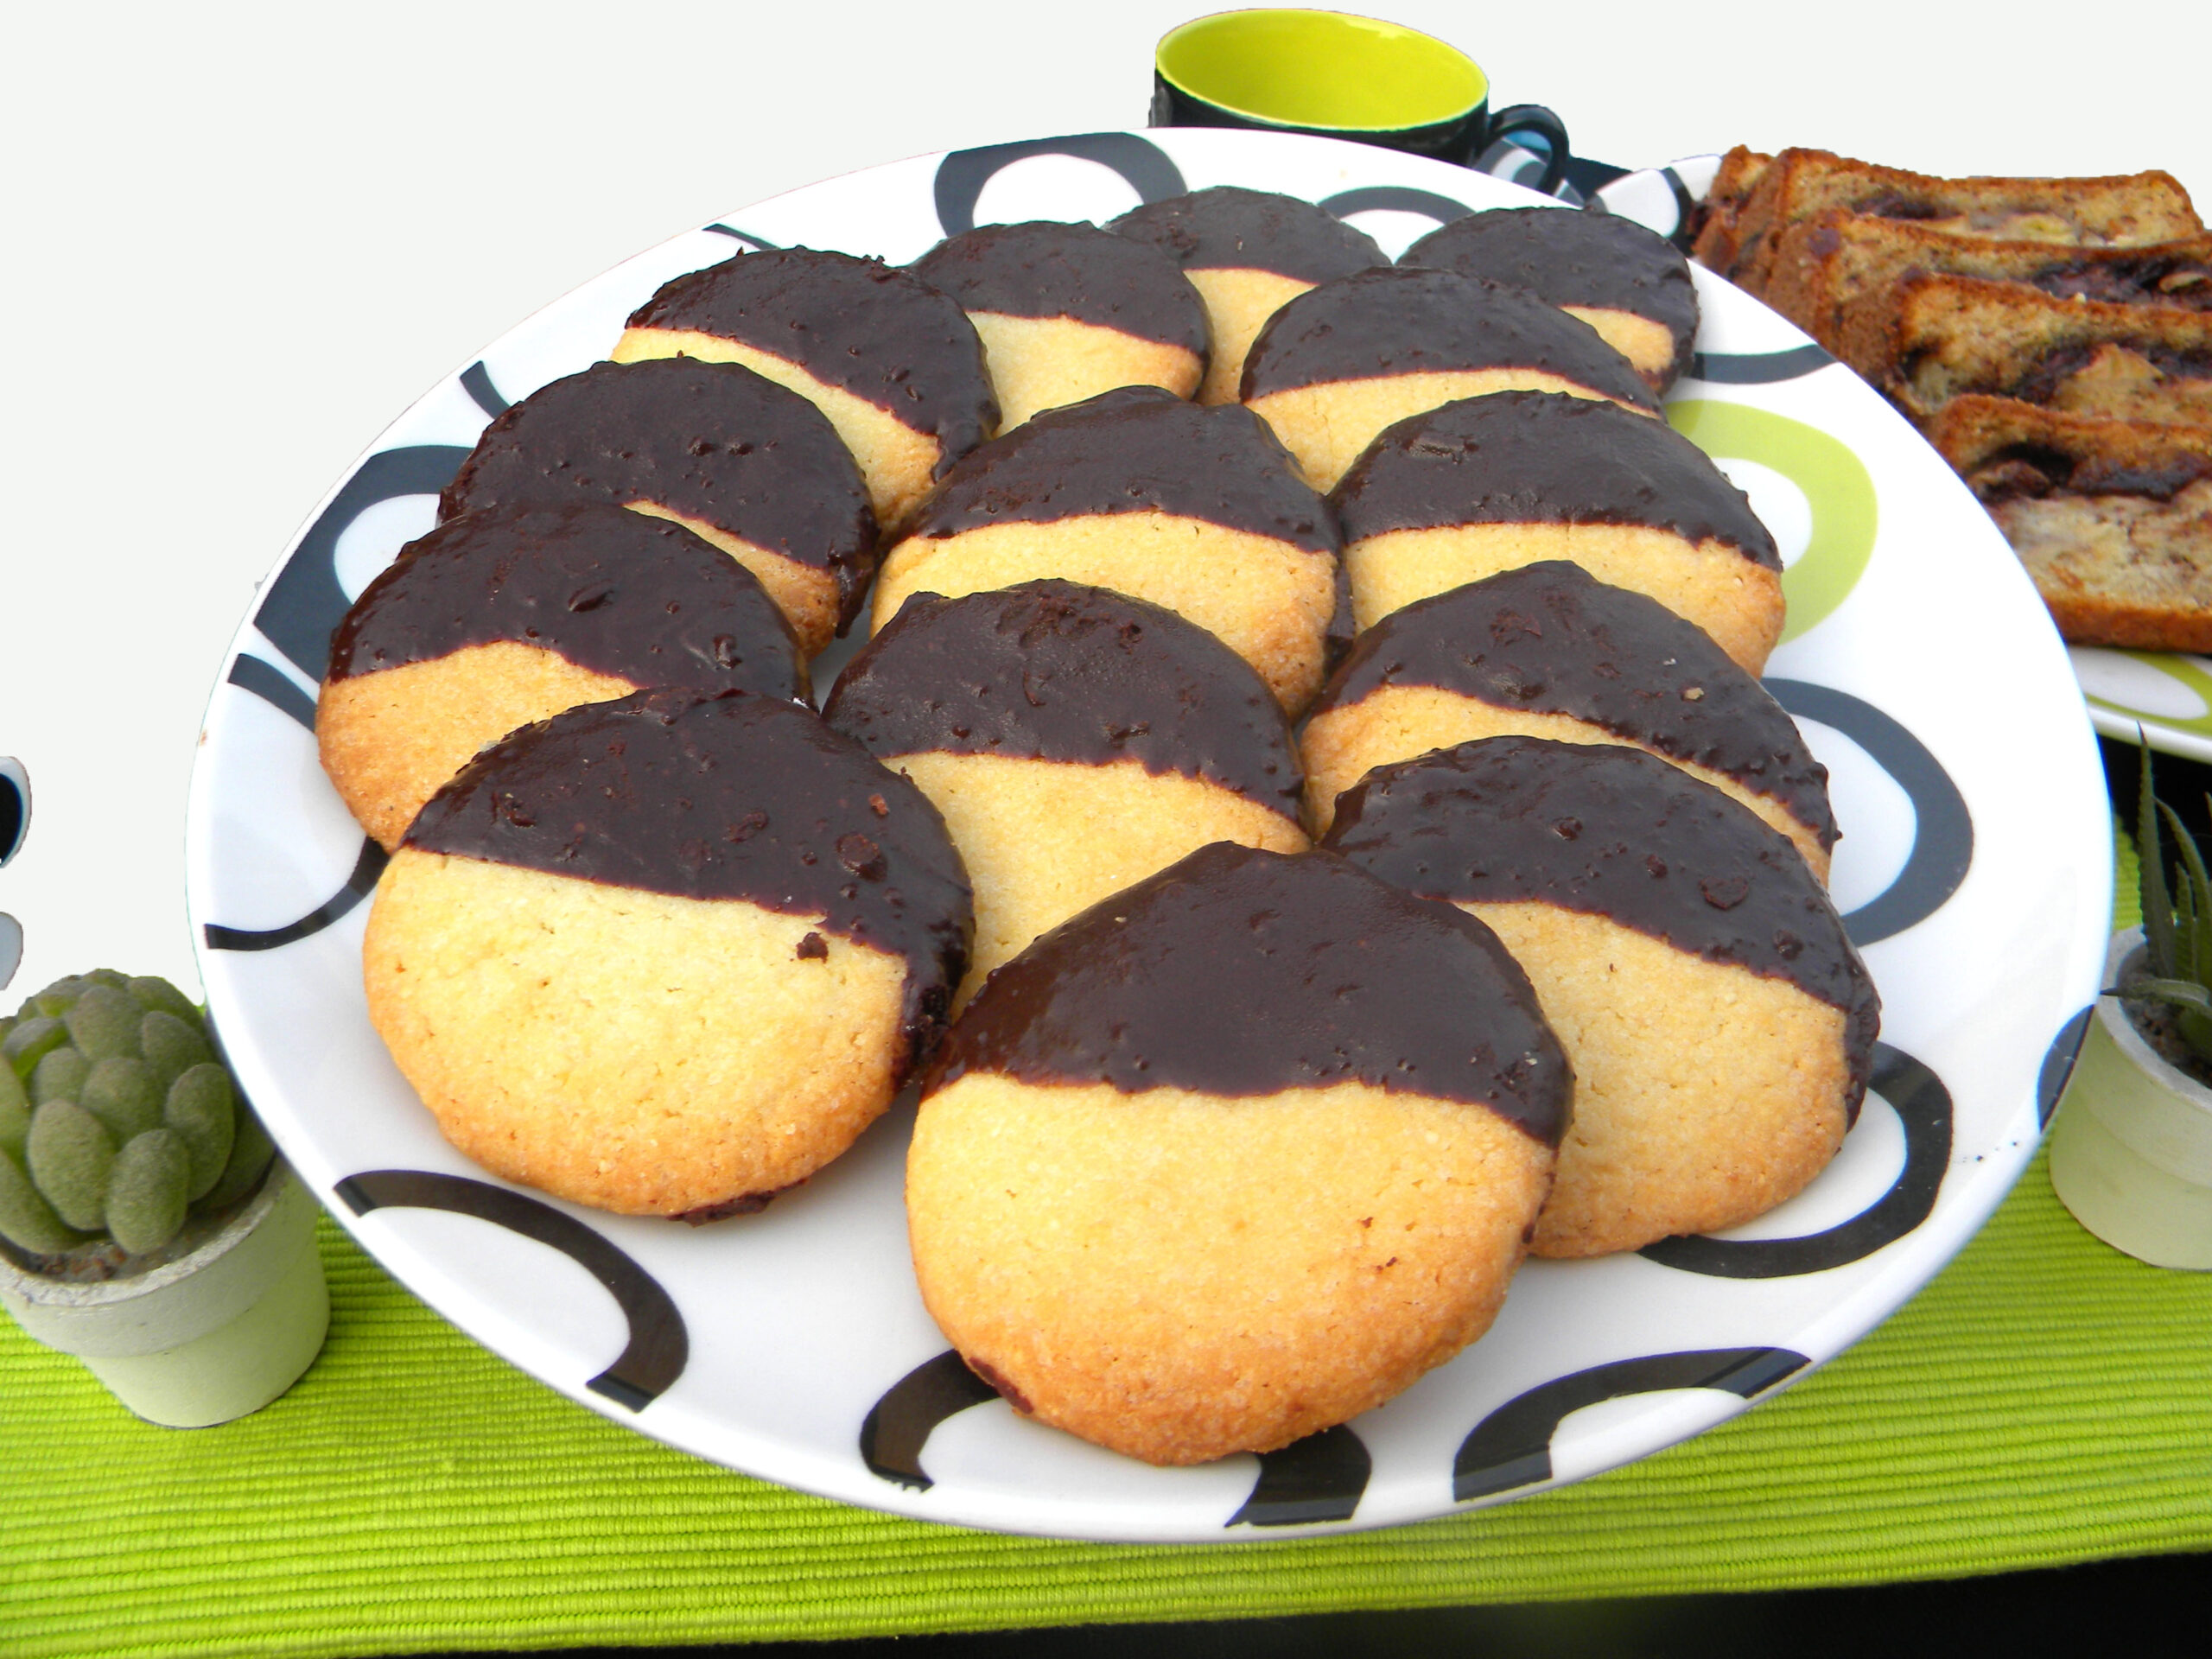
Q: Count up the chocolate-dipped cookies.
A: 14